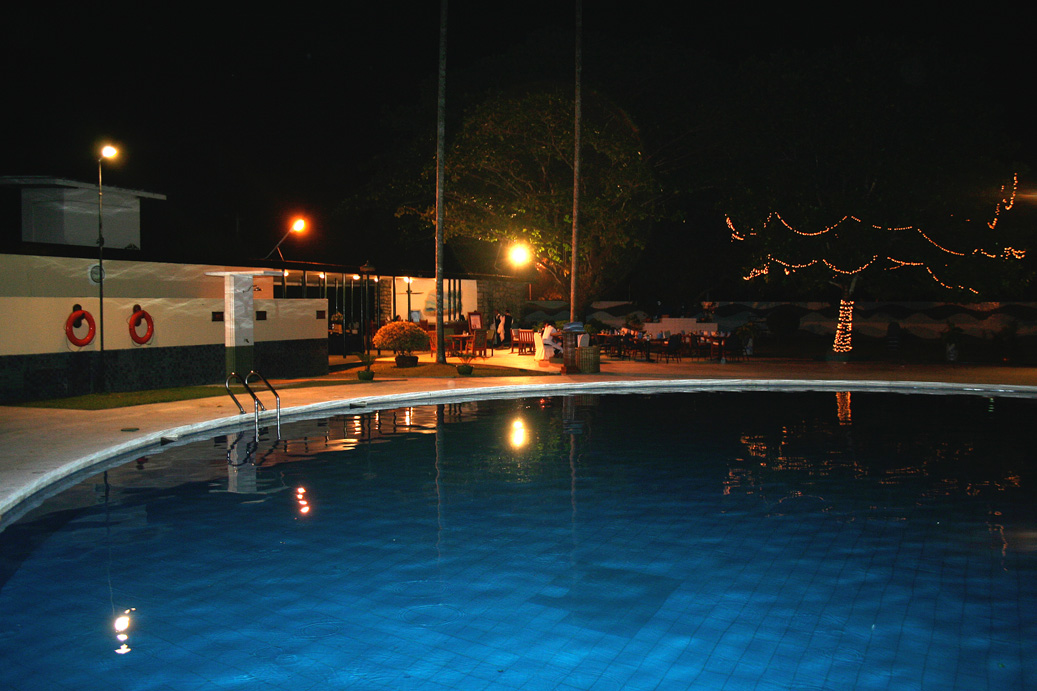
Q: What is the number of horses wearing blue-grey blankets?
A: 0